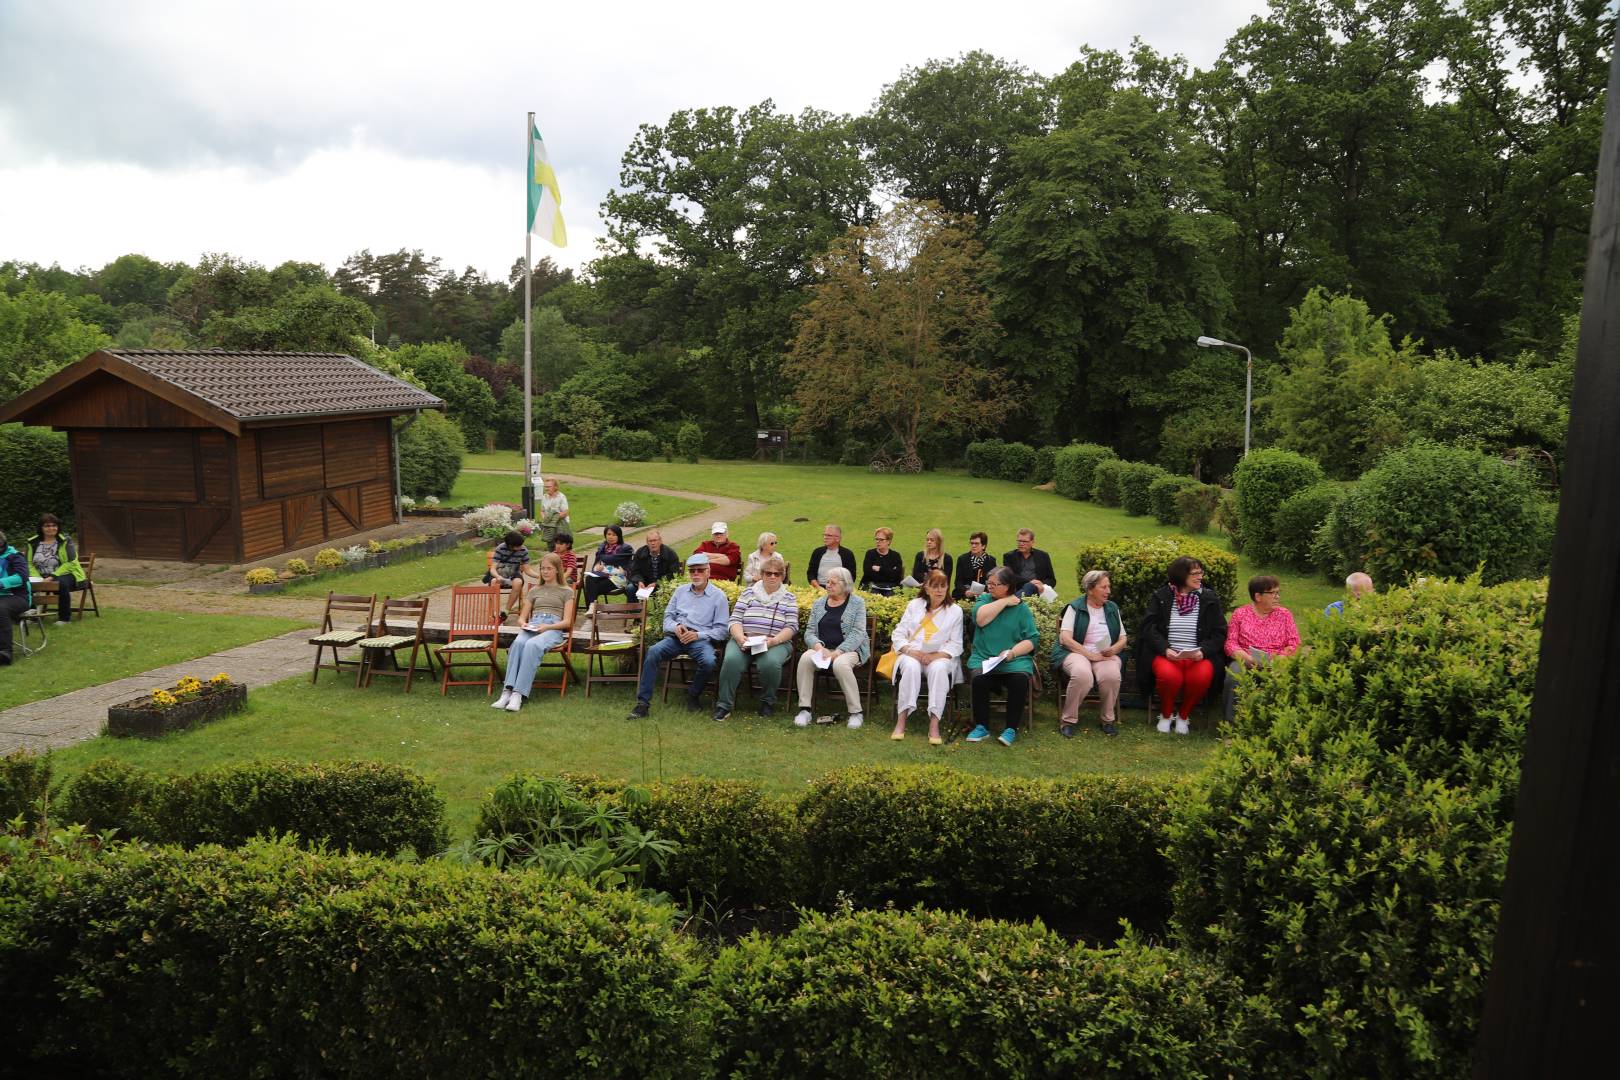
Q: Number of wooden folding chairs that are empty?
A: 4